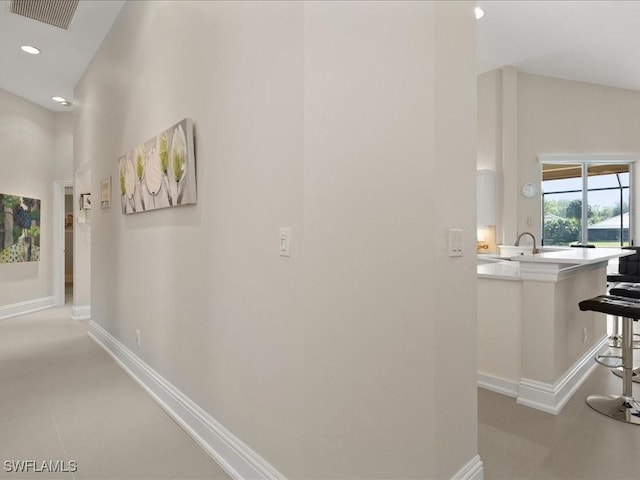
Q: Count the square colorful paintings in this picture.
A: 1